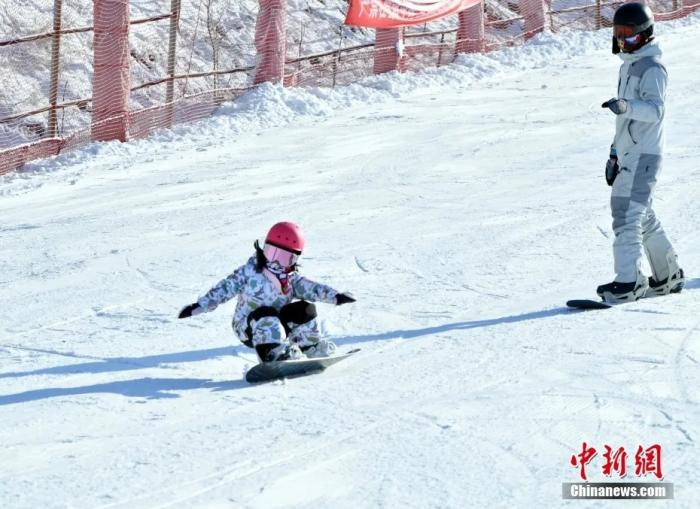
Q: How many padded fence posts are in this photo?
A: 5